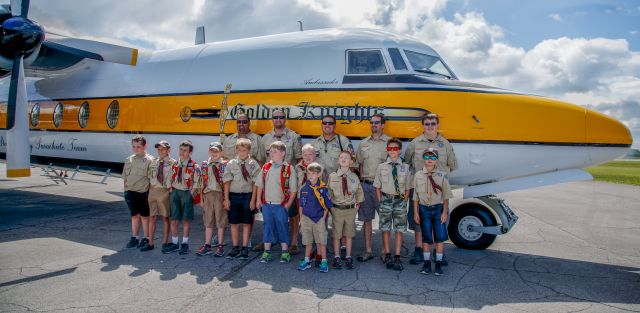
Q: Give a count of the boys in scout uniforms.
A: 11